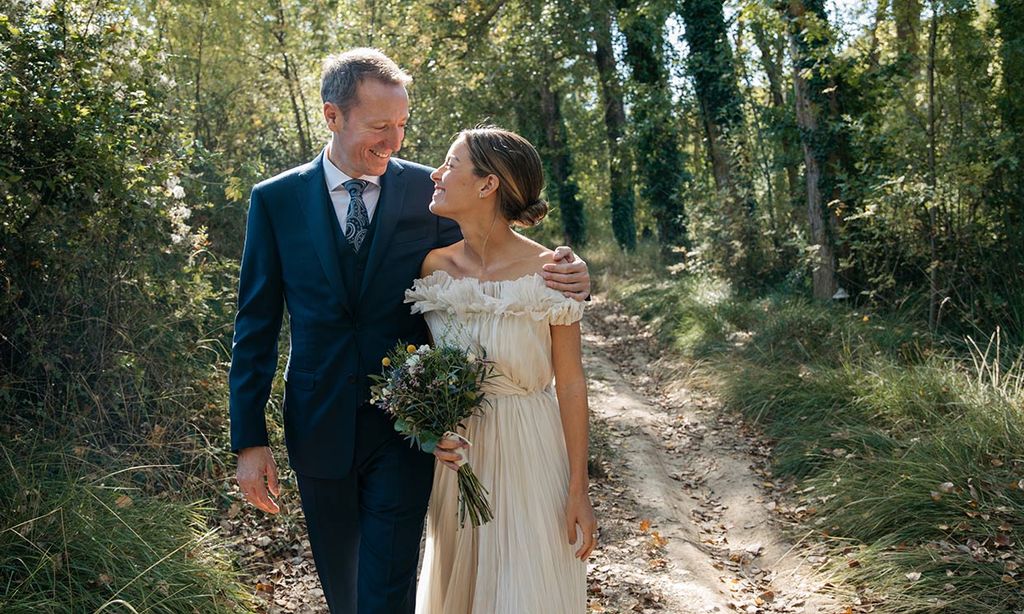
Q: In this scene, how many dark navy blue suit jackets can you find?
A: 1